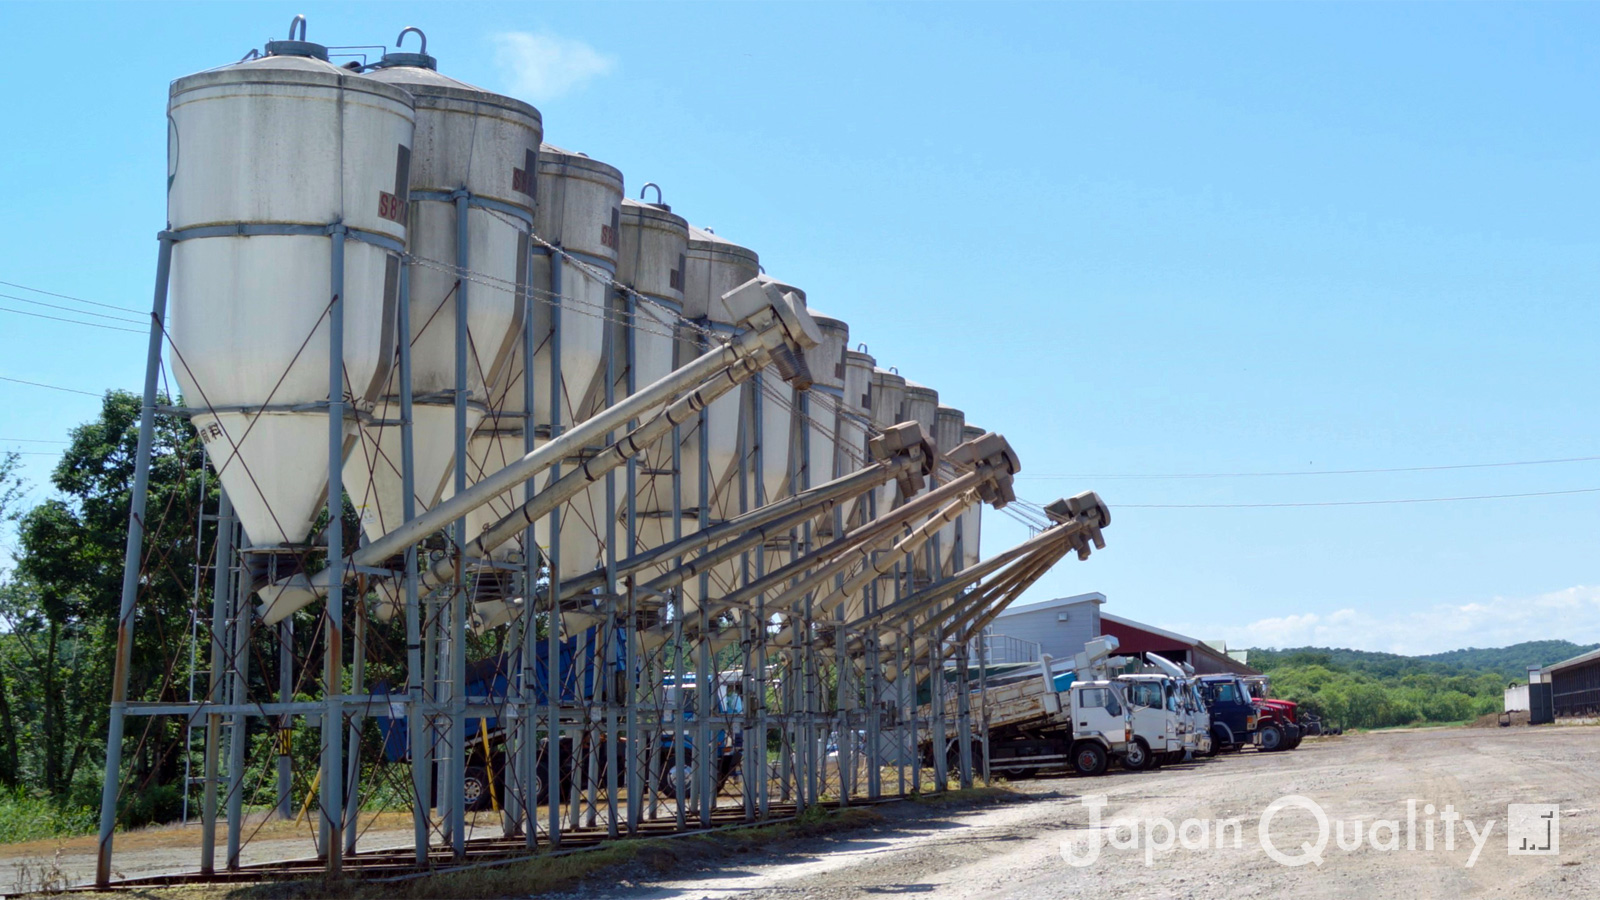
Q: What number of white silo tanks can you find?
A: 12